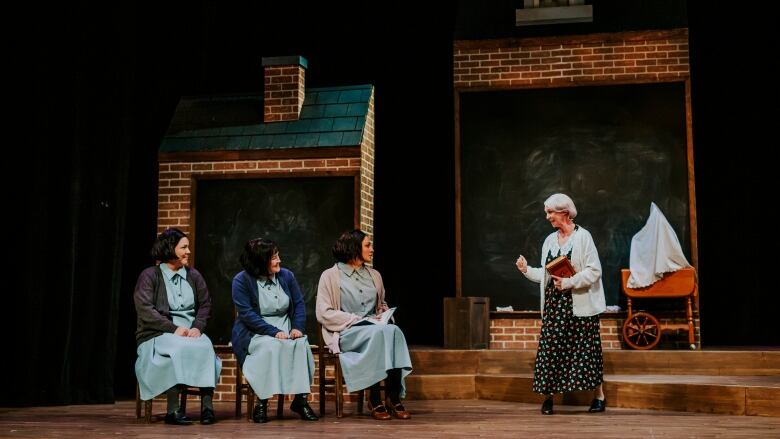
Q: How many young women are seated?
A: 3